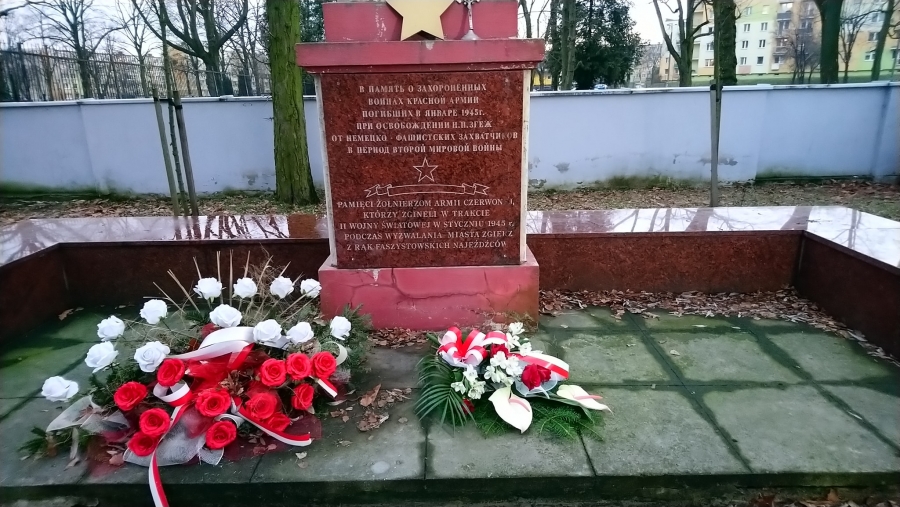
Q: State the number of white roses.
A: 13